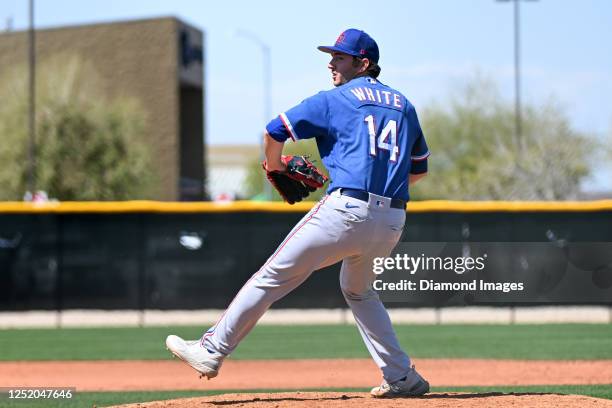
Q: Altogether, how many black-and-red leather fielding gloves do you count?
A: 1